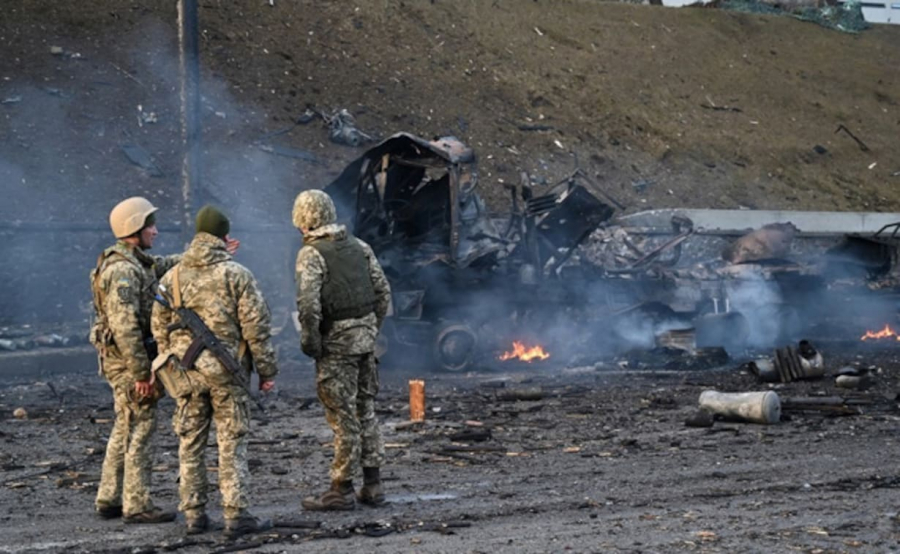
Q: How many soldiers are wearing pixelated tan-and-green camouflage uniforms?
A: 3